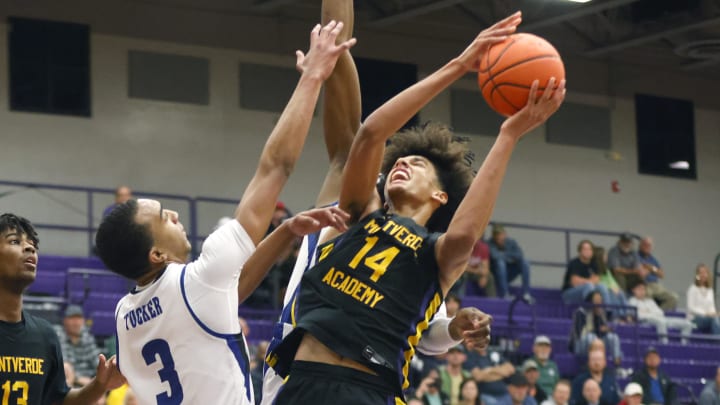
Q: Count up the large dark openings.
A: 3